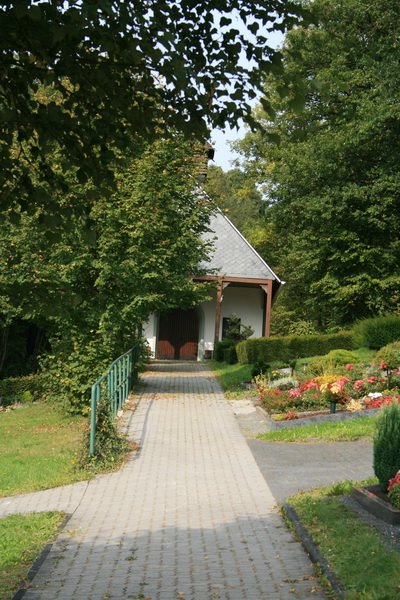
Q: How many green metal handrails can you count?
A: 1